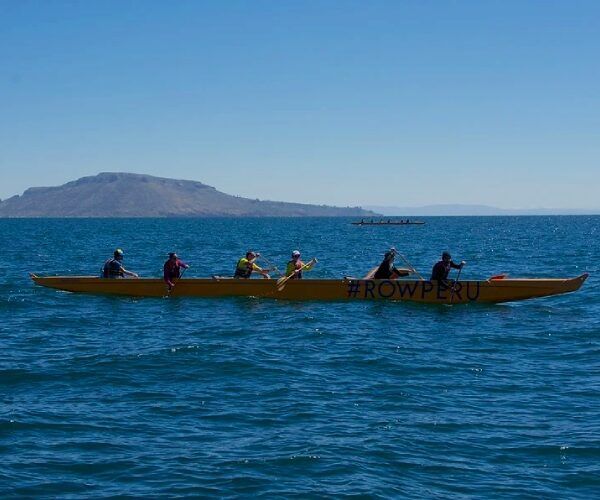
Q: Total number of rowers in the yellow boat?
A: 6